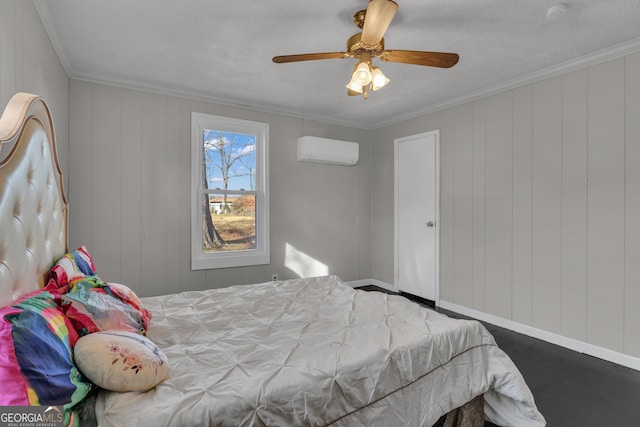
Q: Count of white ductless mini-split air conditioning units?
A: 1